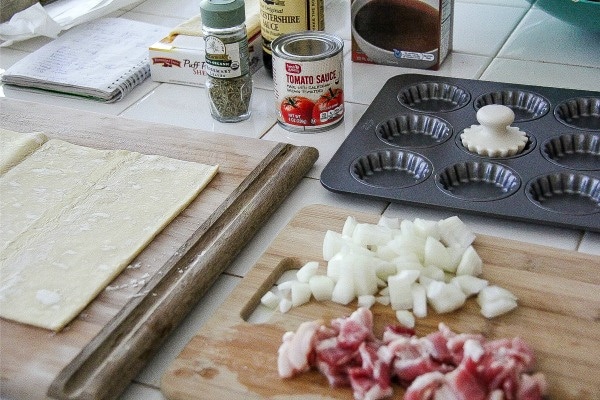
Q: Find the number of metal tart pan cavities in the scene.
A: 9